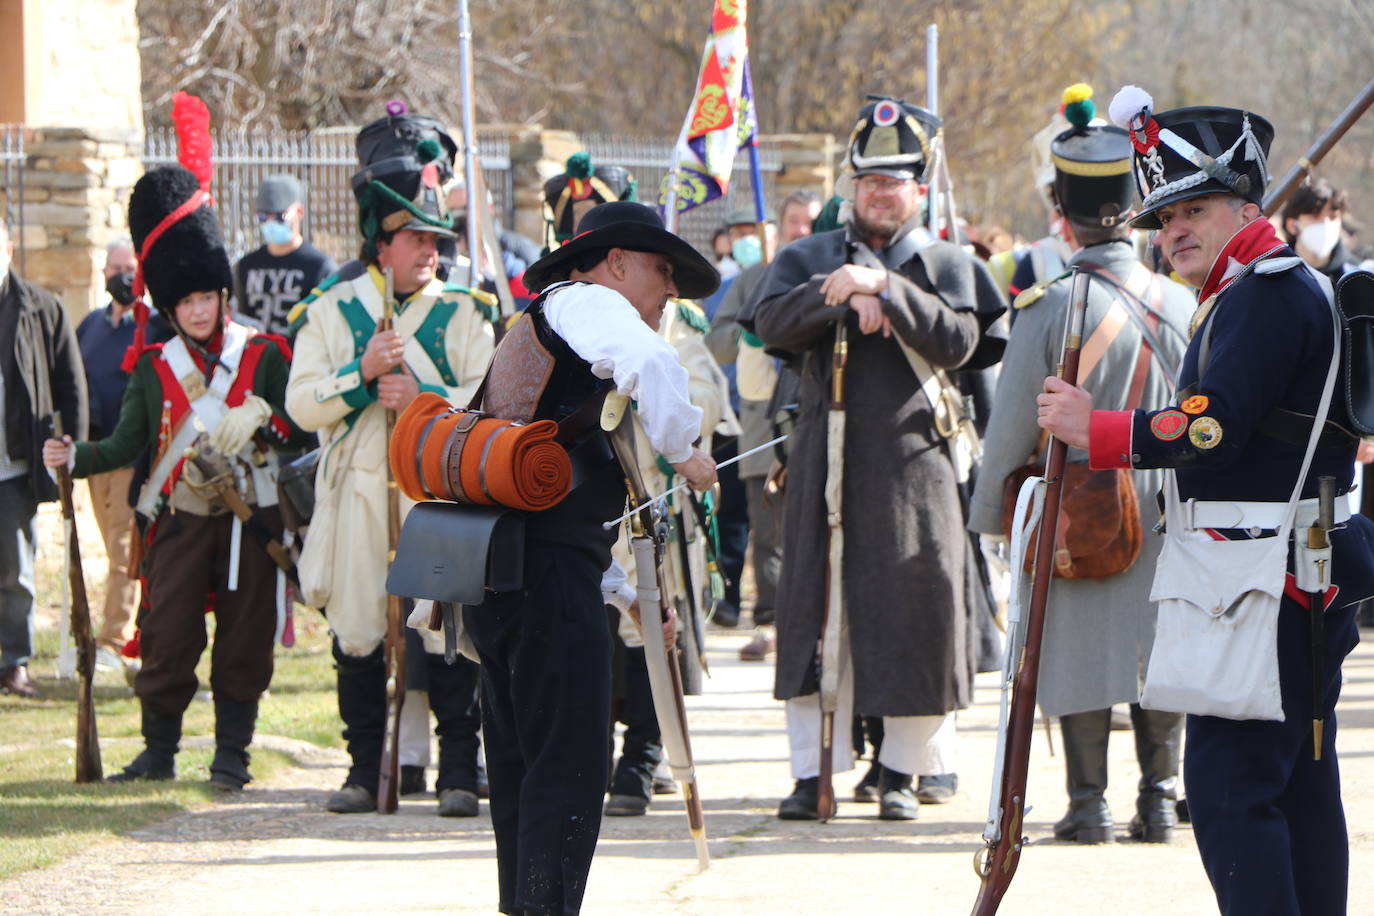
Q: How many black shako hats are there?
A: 6